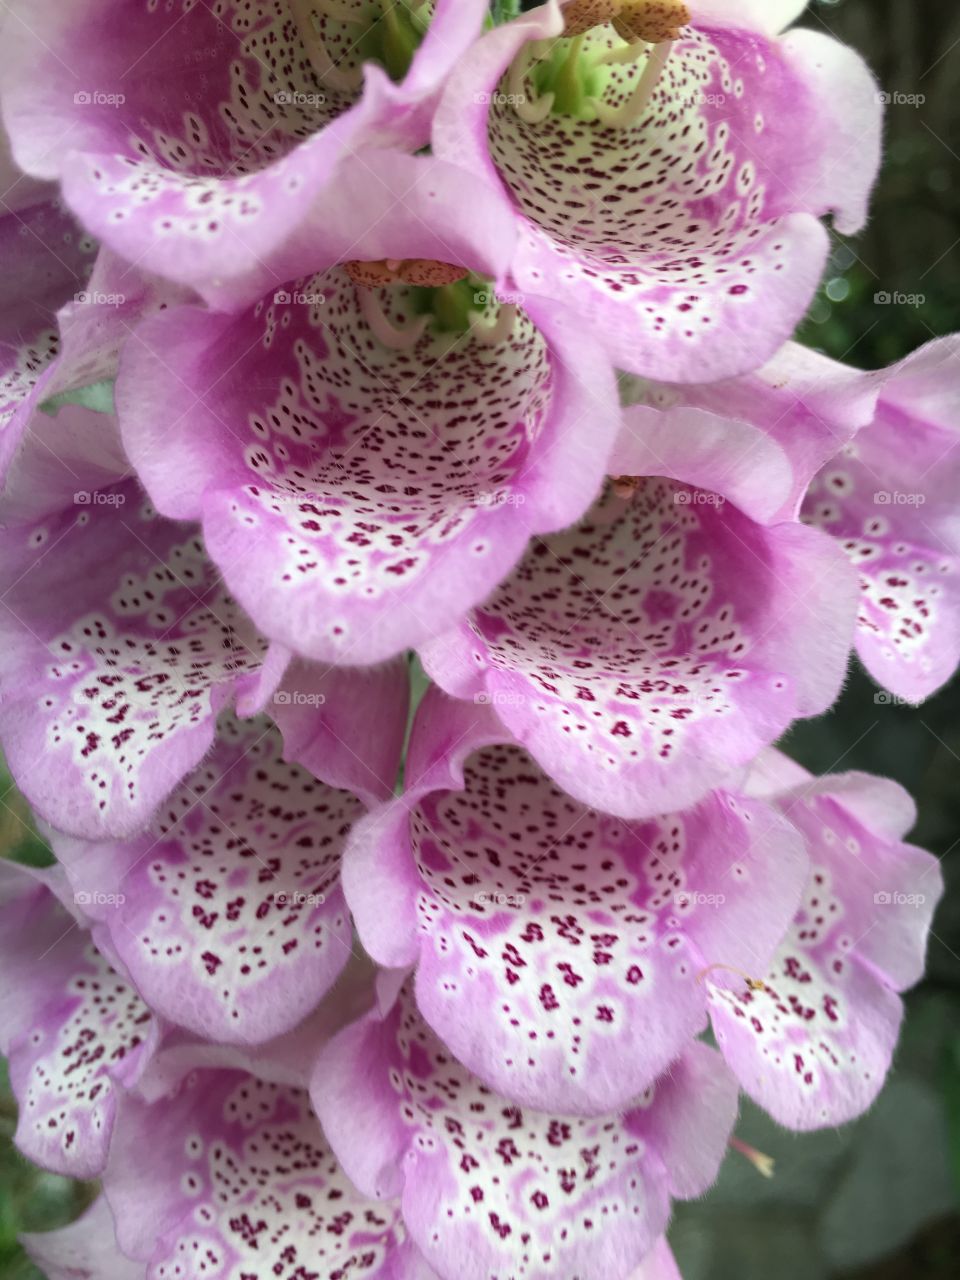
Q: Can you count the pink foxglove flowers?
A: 13